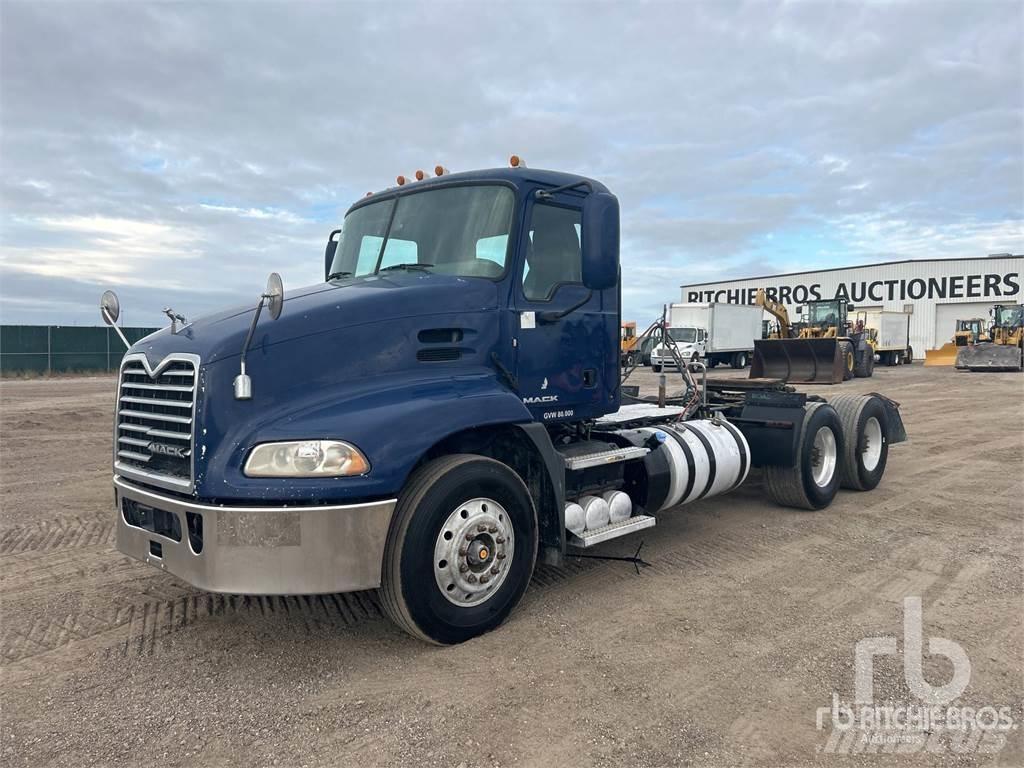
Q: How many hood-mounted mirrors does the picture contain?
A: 2